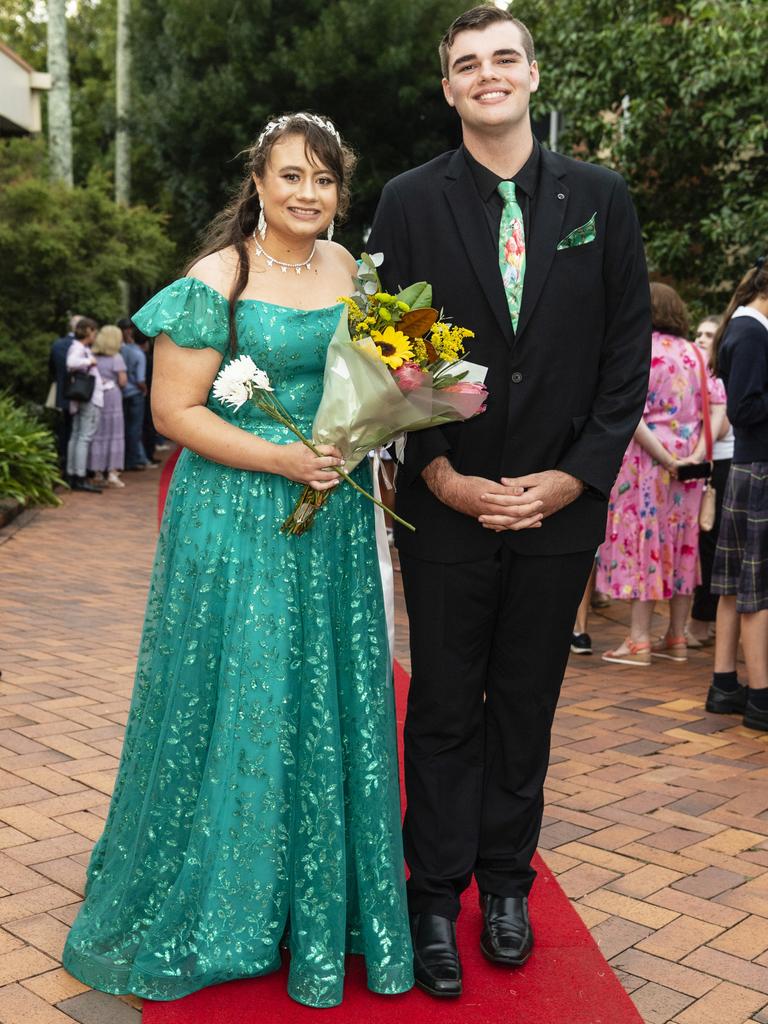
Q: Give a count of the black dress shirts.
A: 1